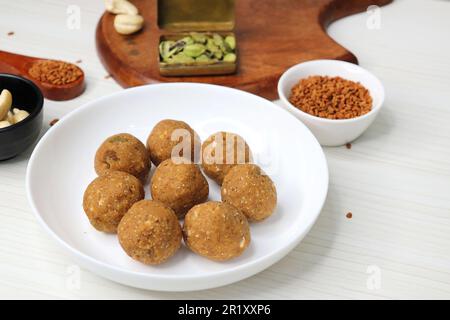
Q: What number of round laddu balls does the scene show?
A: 8